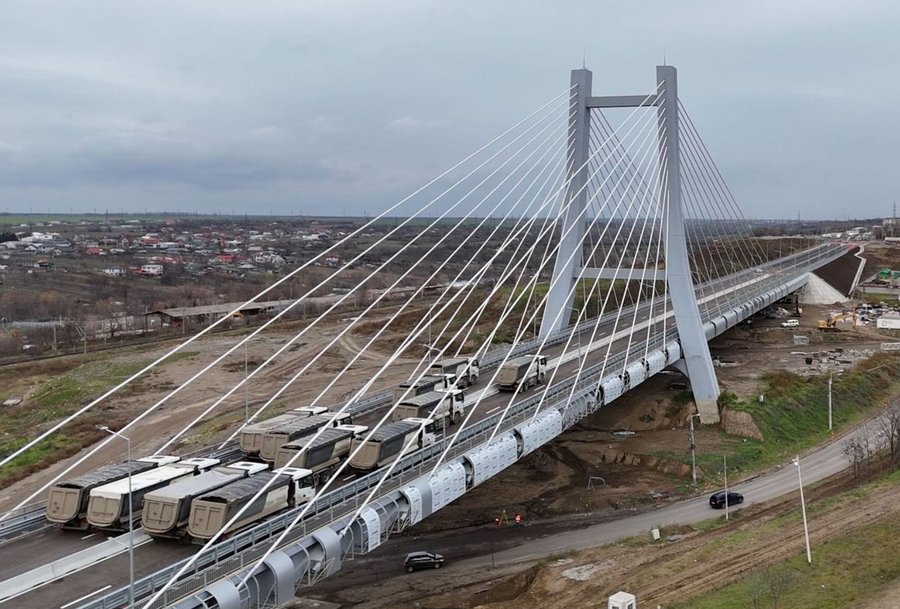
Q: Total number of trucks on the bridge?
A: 12